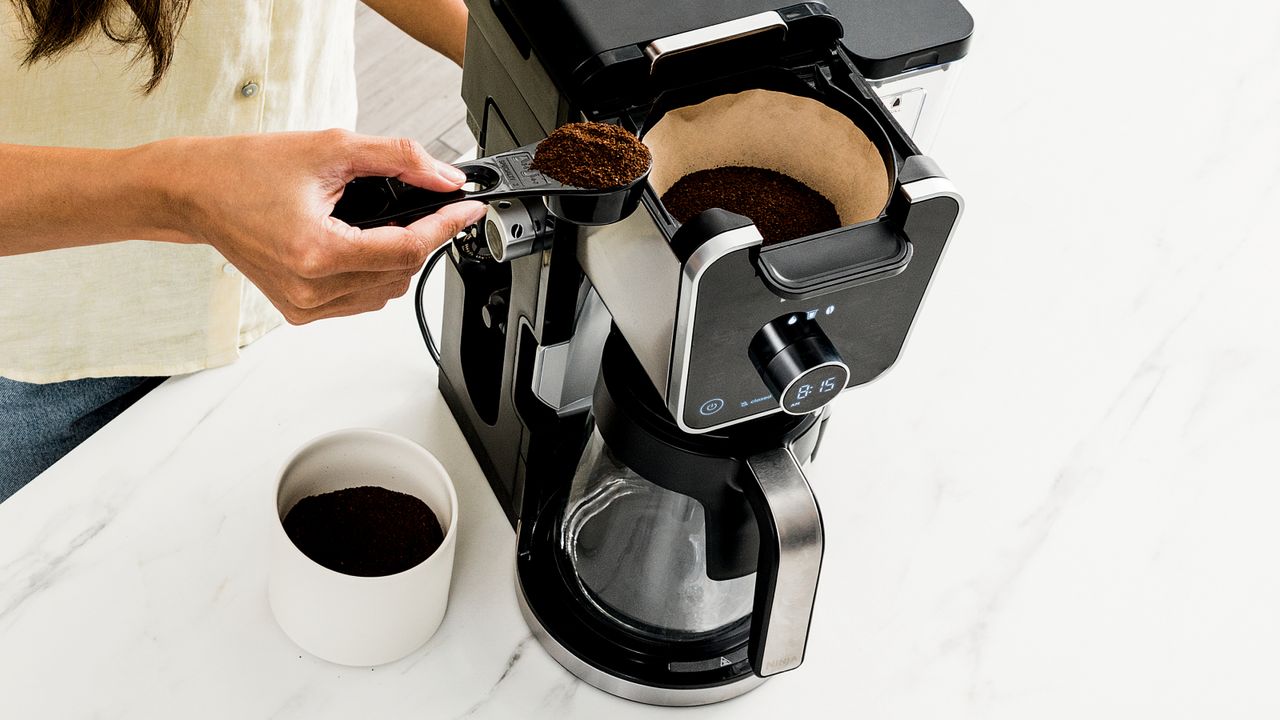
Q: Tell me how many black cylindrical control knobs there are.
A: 1